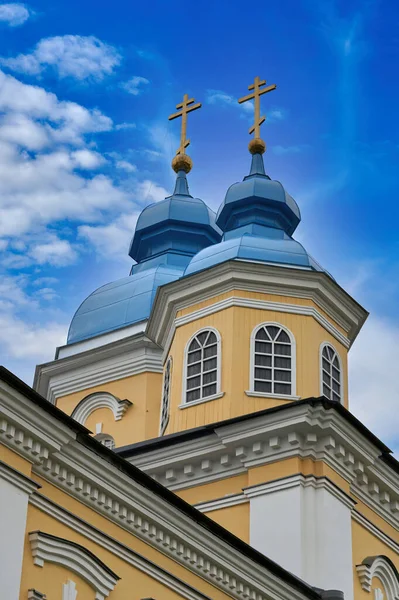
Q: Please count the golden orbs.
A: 2